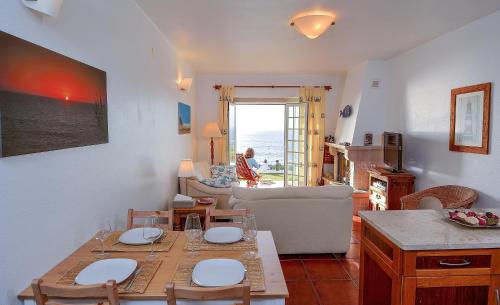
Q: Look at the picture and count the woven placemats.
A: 4